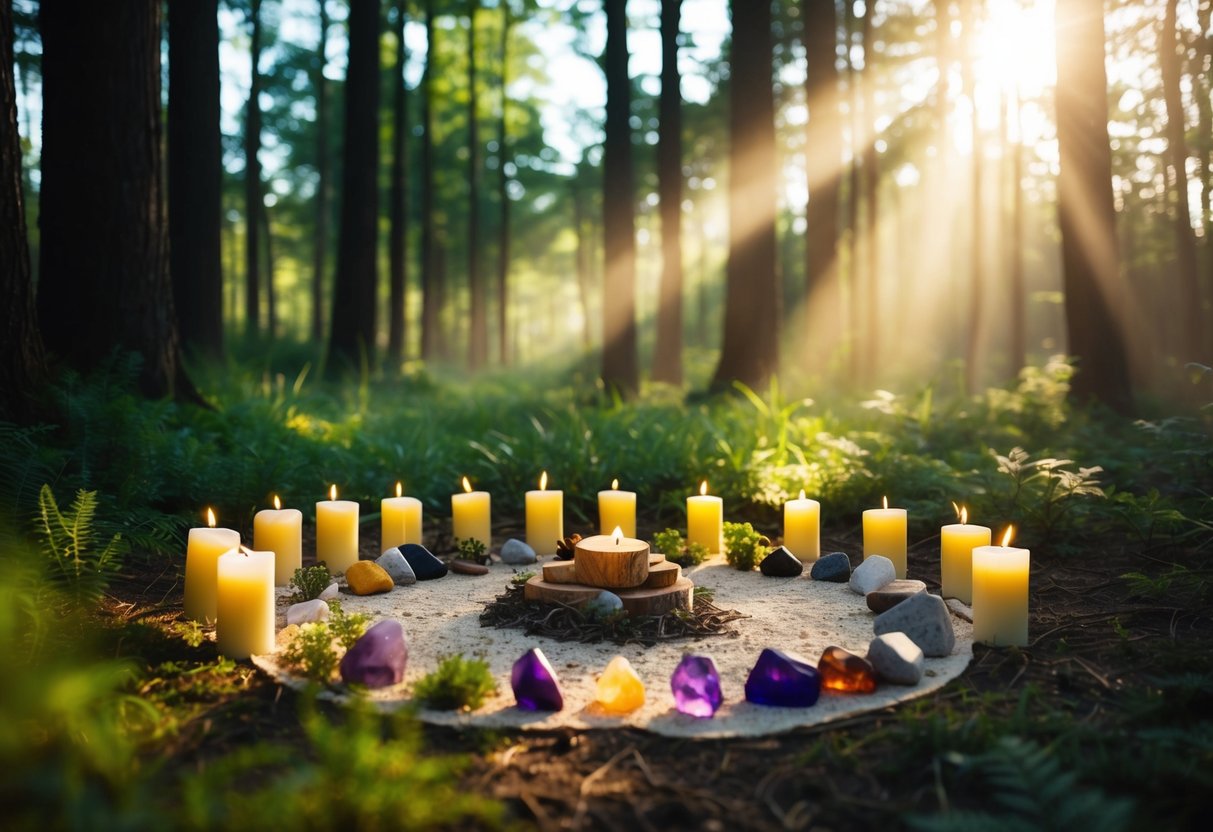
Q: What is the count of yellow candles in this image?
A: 13